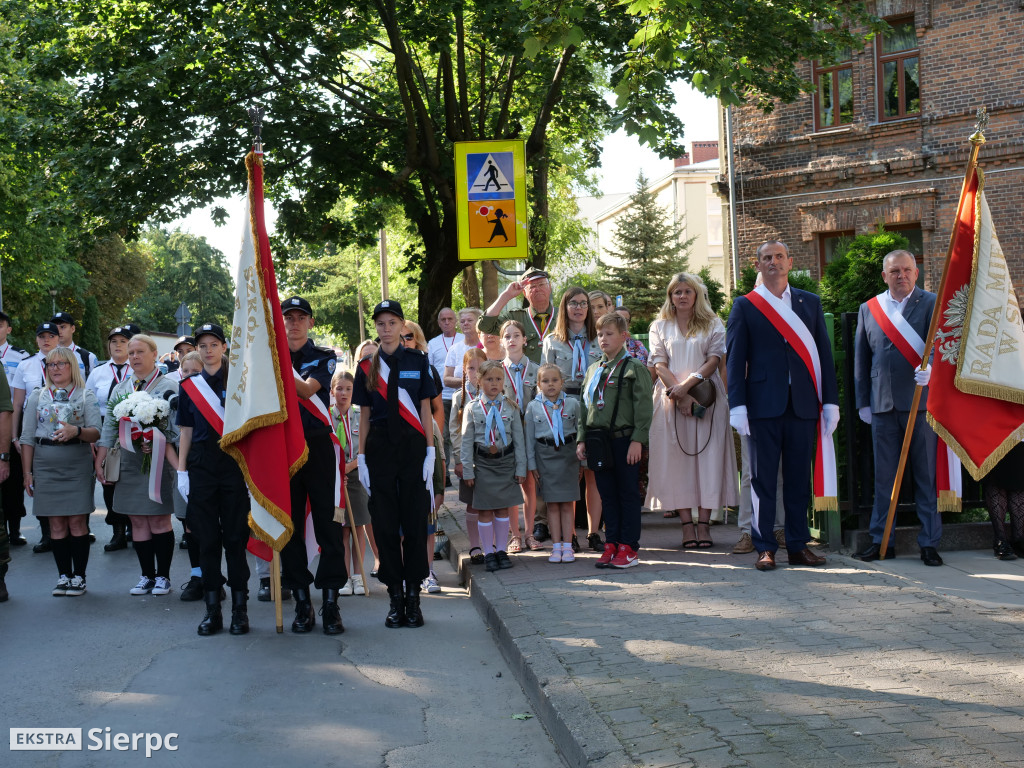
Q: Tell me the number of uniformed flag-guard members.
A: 3